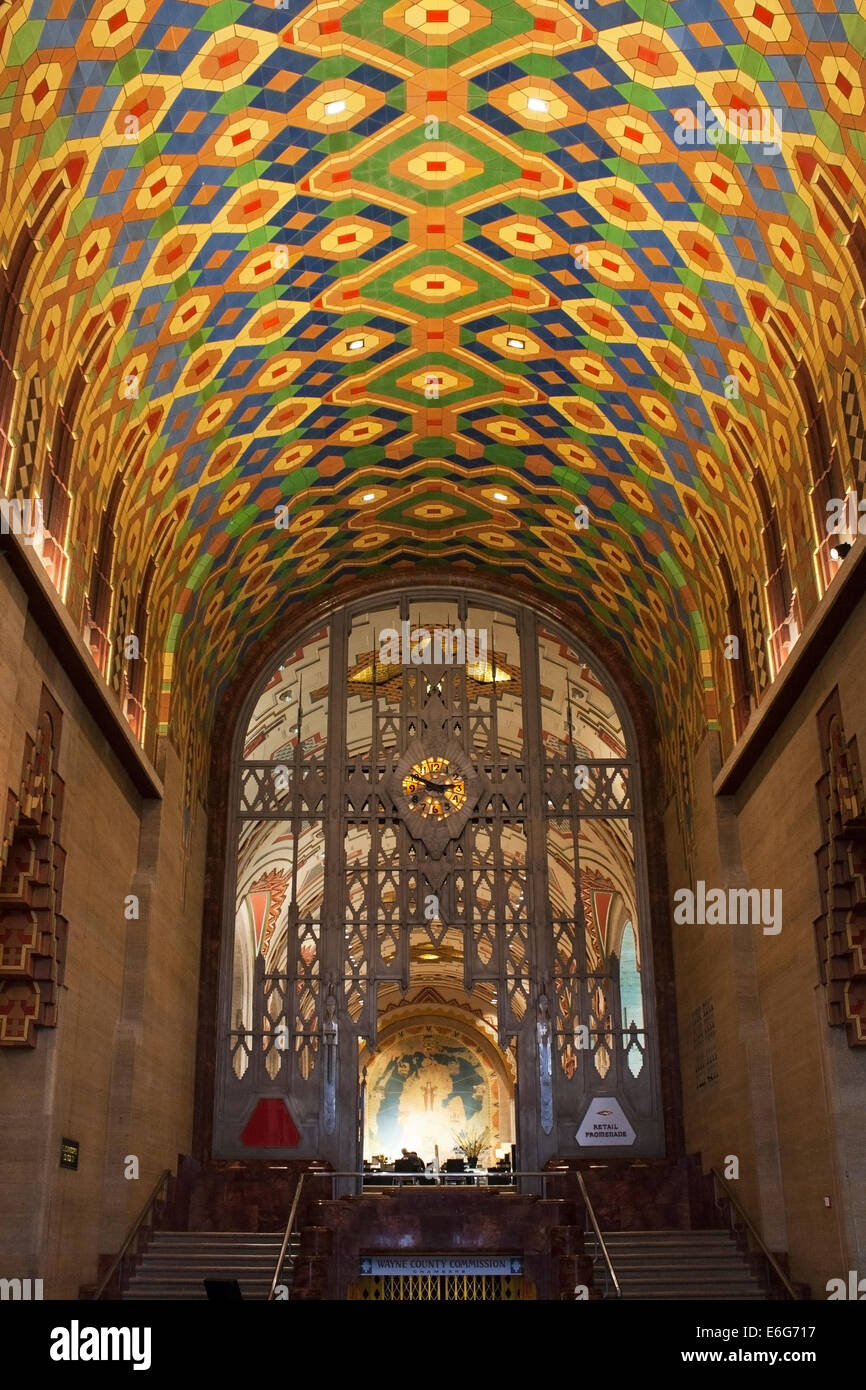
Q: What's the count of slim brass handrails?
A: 4